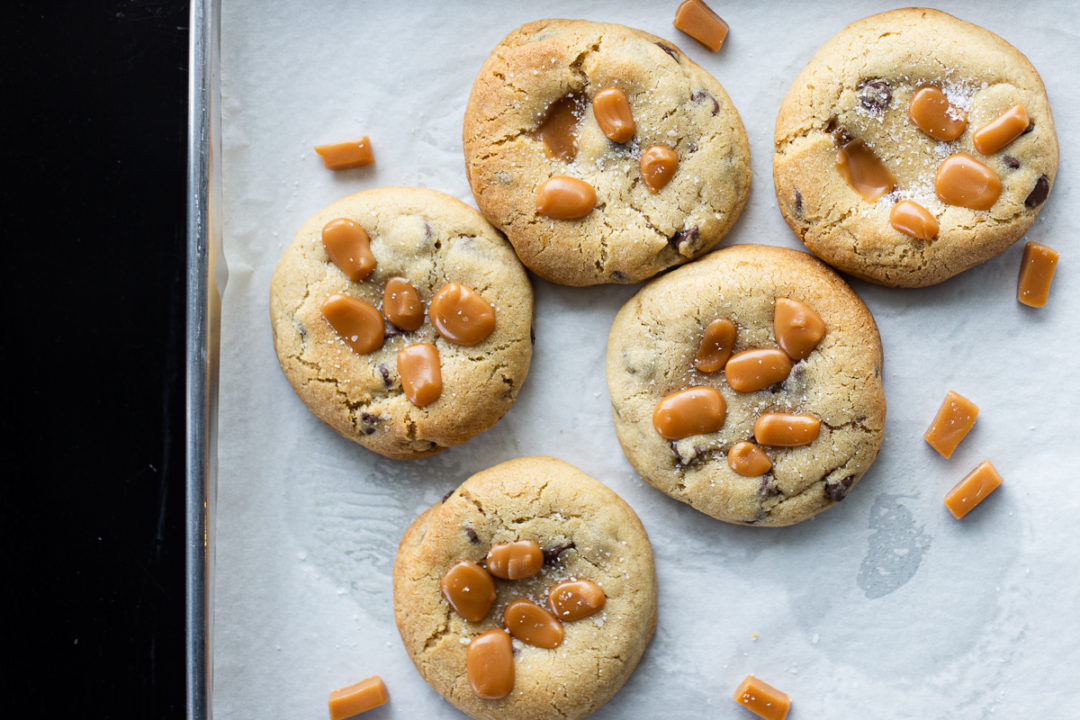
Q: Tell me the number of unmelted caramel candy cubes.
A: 7